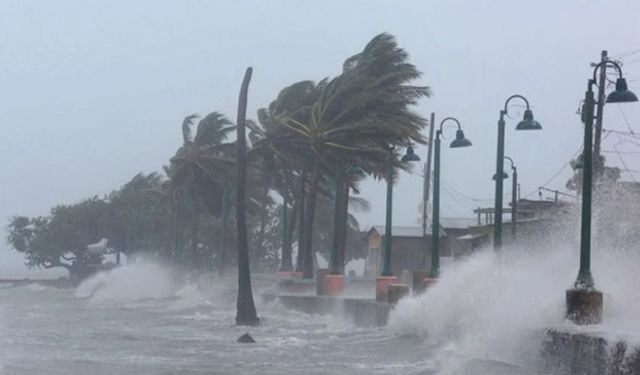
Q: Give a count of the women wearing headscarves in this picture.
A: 0